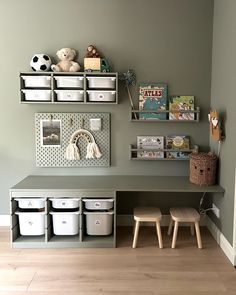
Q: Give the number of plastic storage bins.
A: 12